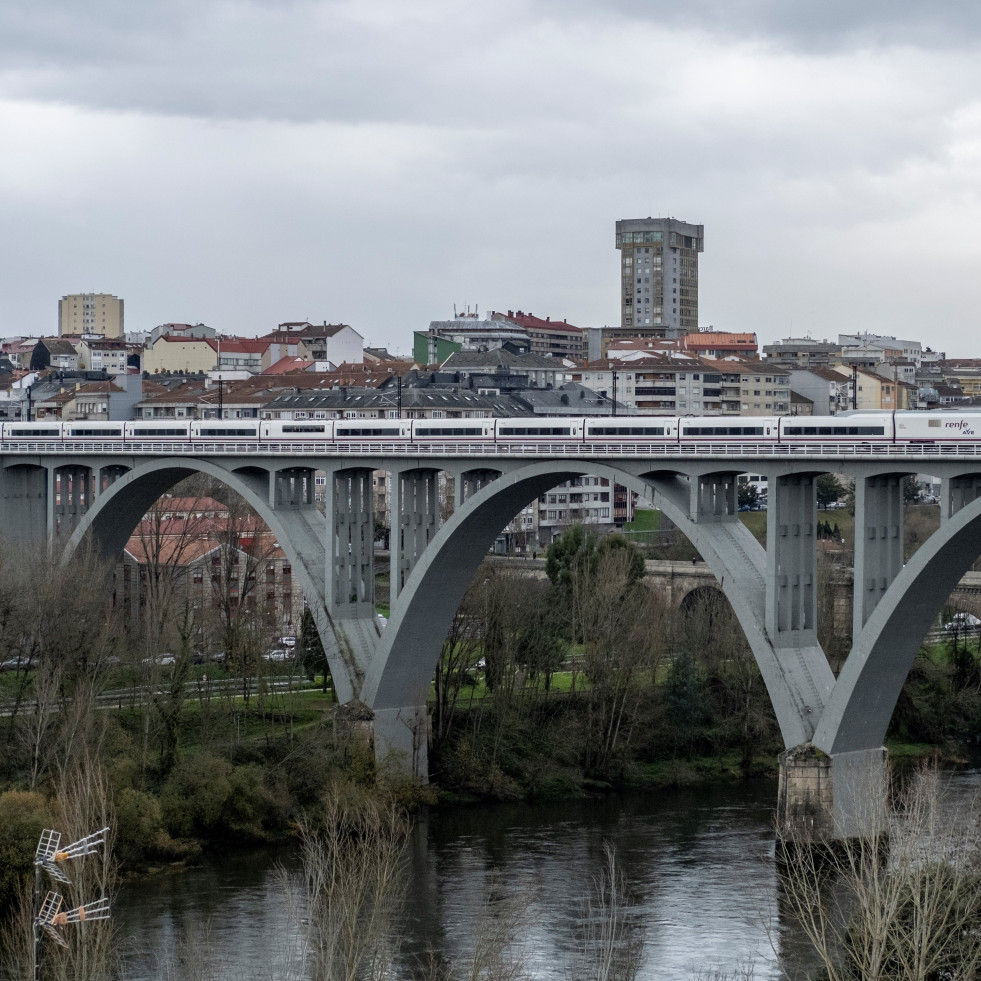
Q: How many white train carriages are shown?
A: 12